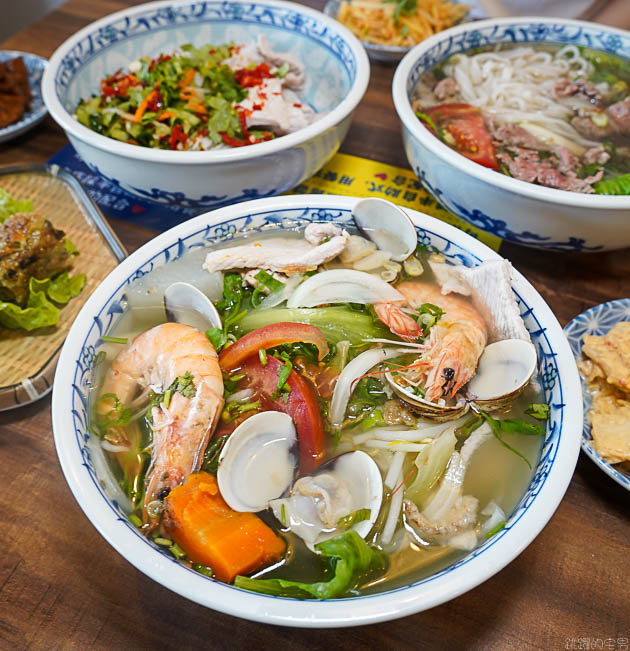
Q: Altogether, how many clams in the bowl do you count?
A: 4